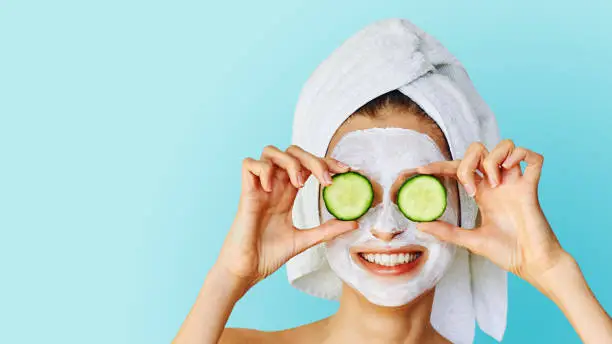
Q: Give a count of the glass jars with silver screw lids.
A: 0